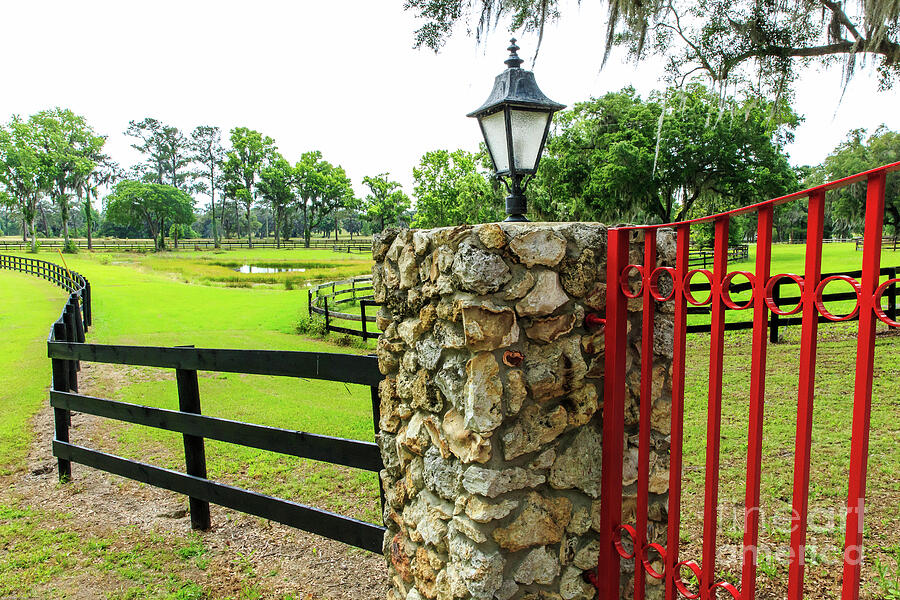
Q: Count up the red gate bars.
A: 7